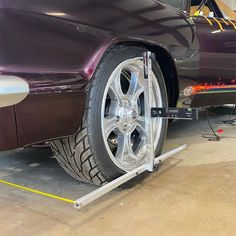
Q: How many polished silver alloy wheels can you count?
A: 1